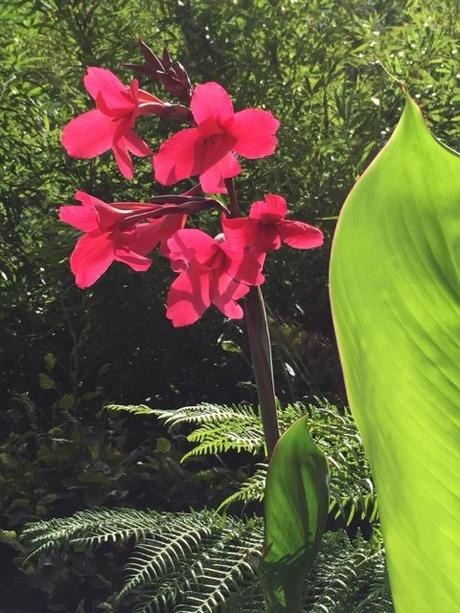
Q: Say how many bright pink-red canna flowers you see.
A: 5